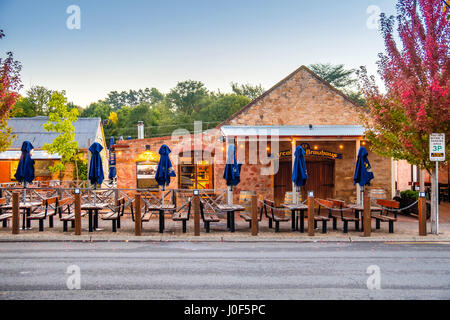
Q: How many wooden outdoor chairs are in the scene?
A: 12